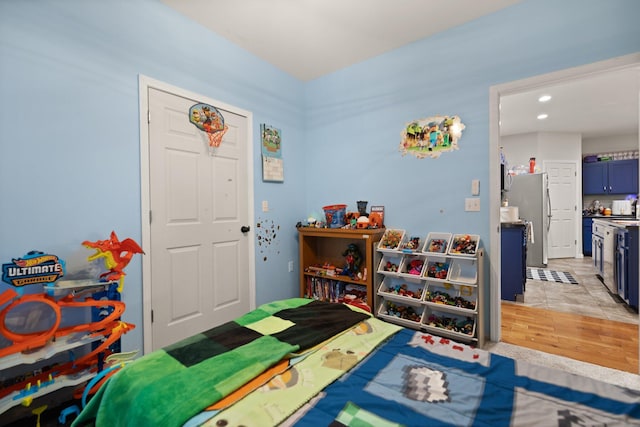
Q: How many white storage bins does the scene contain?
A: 11